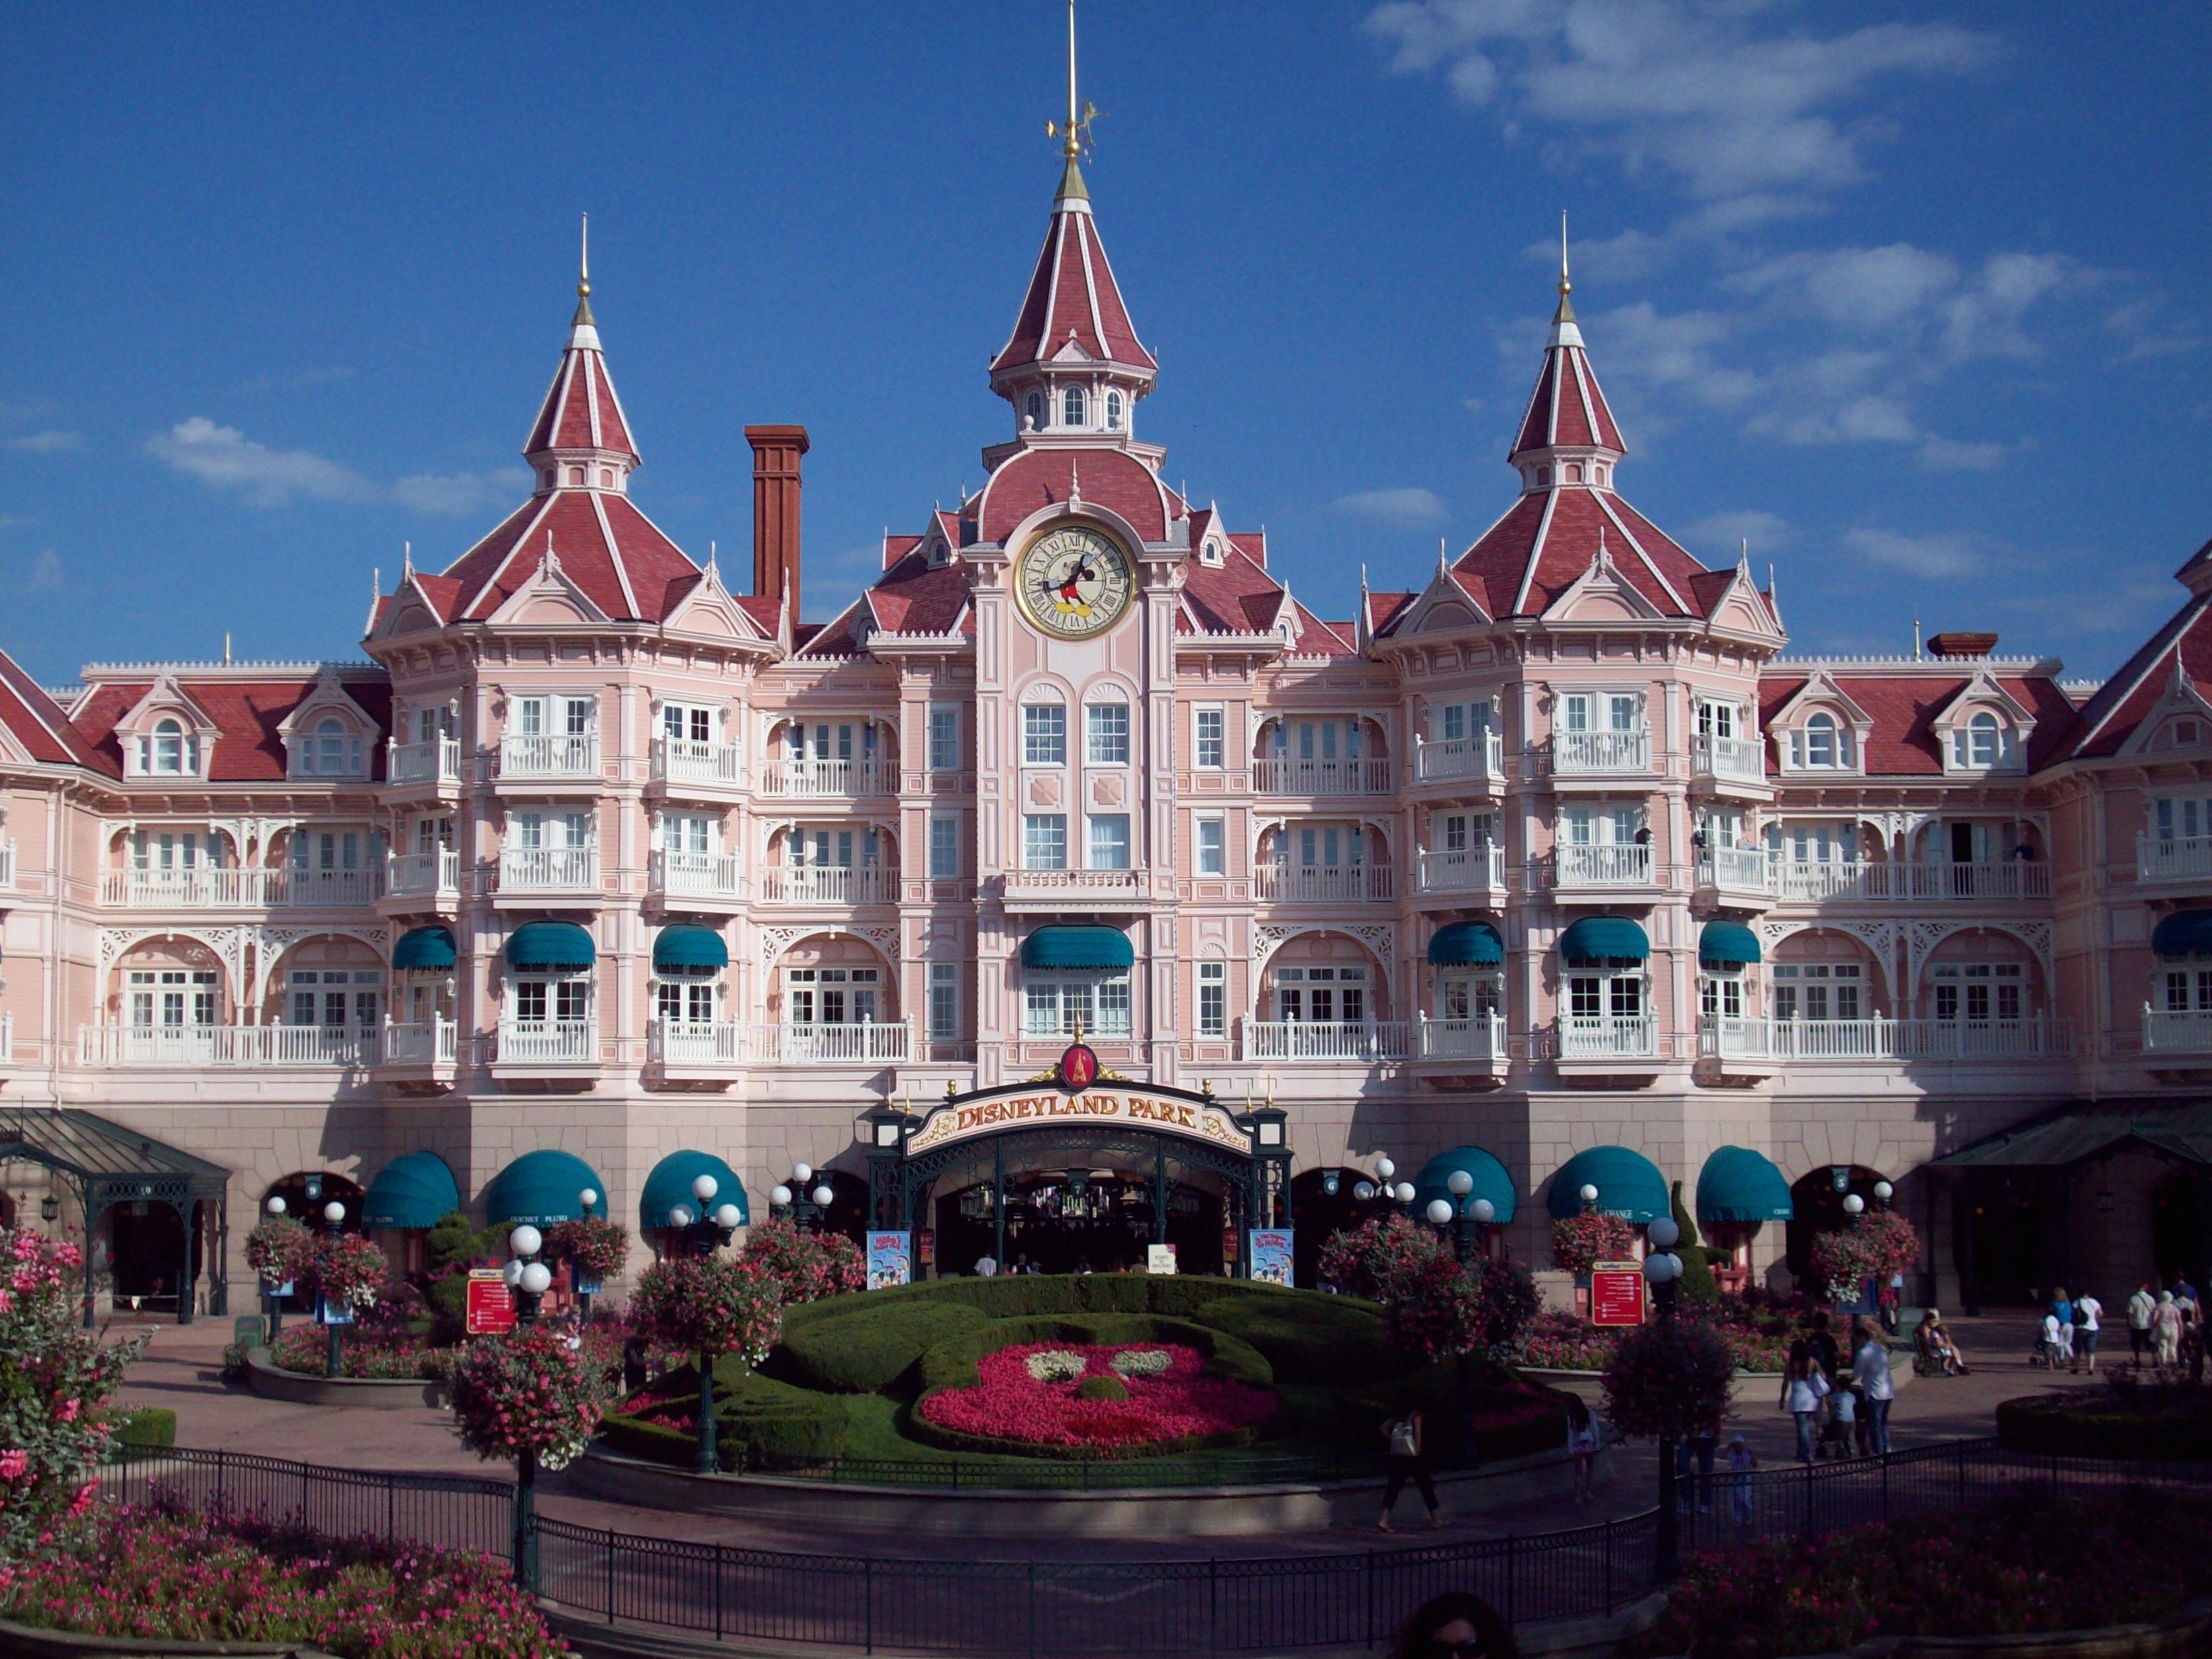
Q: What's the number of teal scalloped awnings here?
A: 14